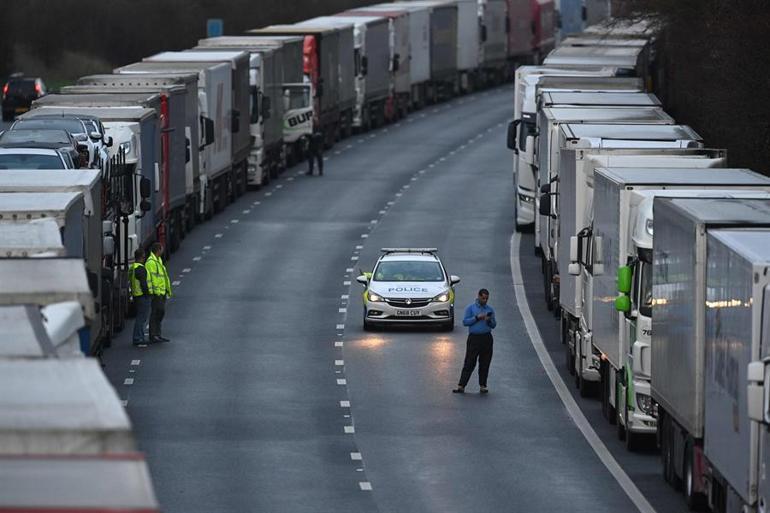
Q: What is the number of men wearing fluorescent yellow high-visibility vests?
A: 2